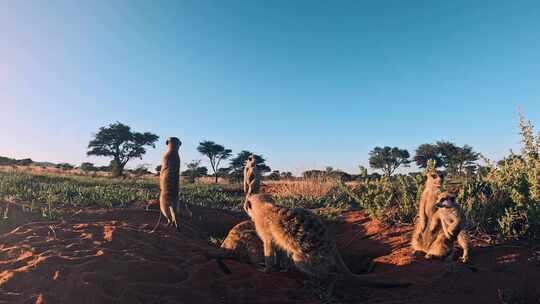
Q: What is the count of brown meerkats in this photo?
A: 6